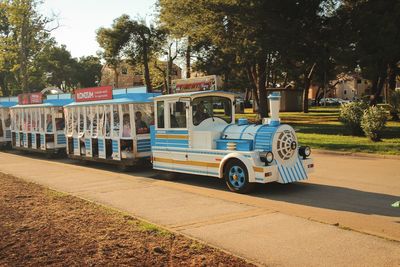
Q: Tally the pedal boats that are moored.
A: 0